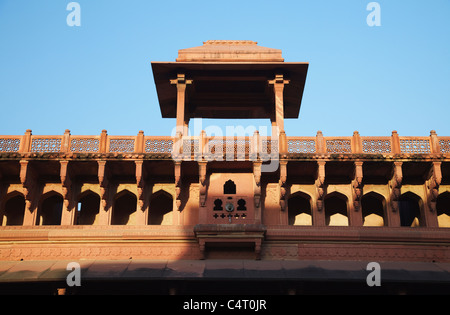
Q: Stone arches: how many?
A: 10